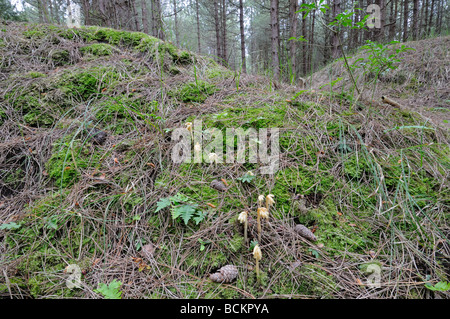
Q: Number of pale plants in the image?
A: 8